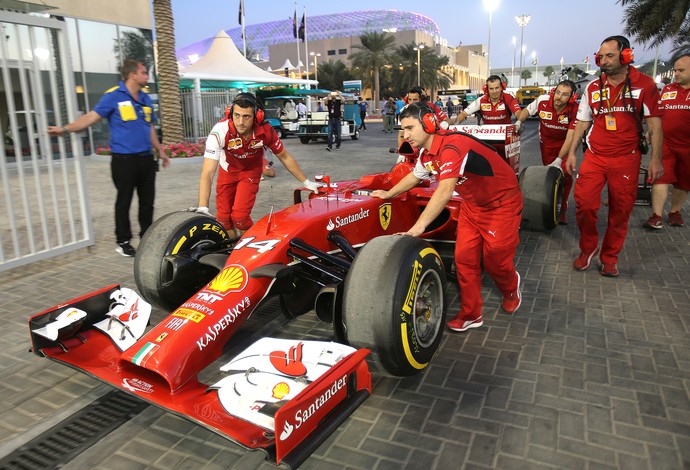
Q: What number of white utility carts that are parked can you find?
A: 2